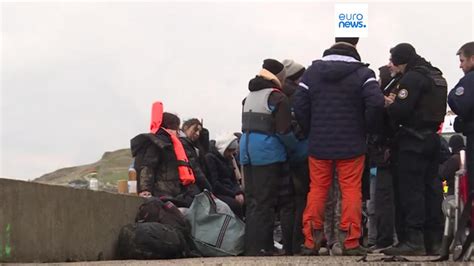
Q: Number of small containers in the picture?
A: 3